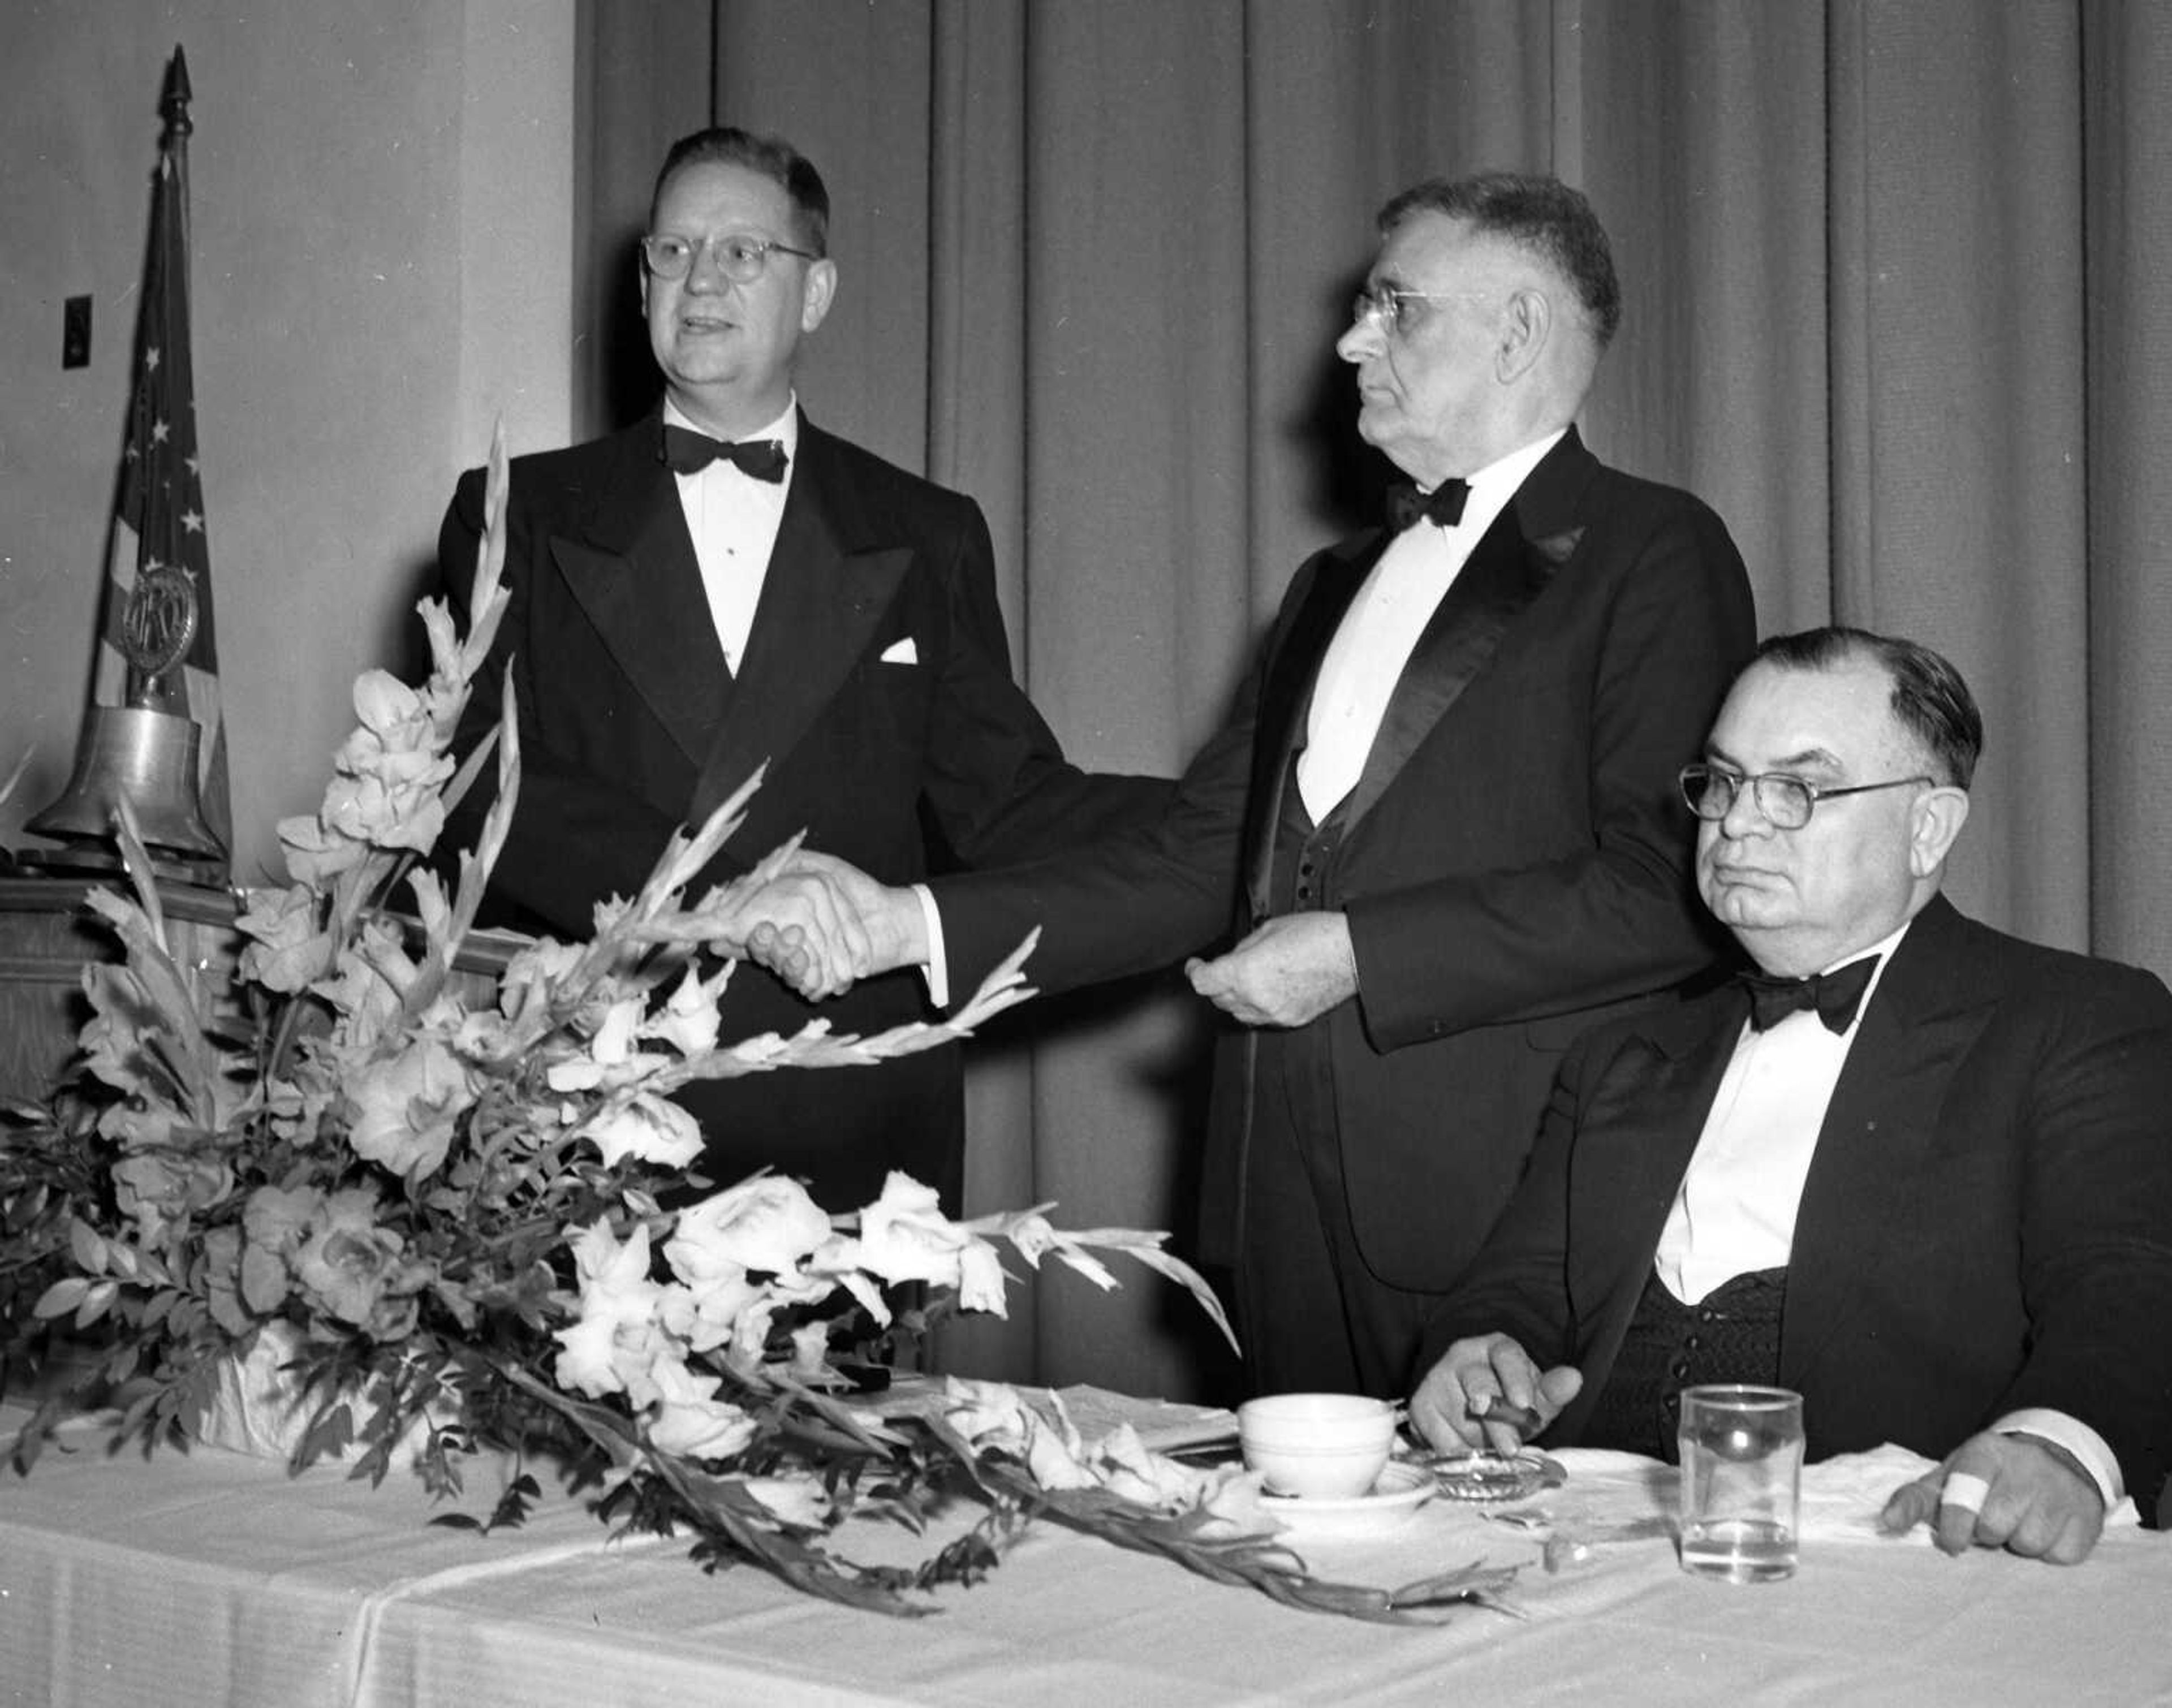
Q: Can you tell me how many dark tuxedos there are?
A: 3